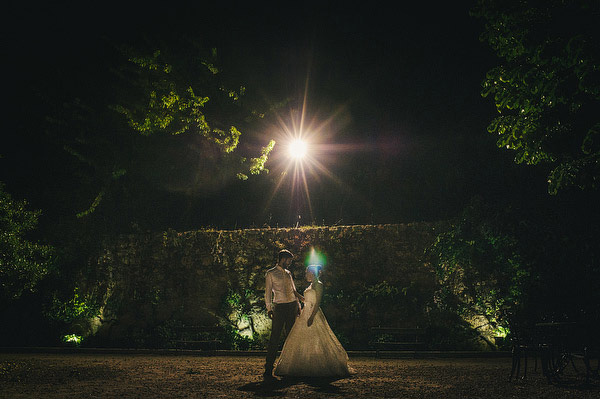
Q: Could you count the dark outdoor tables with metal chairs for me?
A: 1